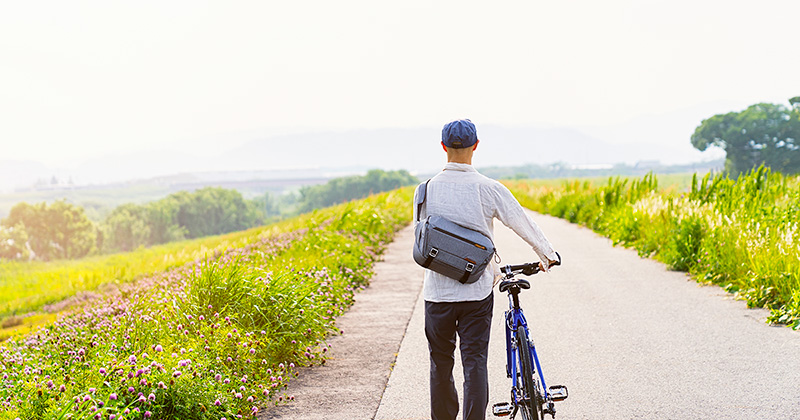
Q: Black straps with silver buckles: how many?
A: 2